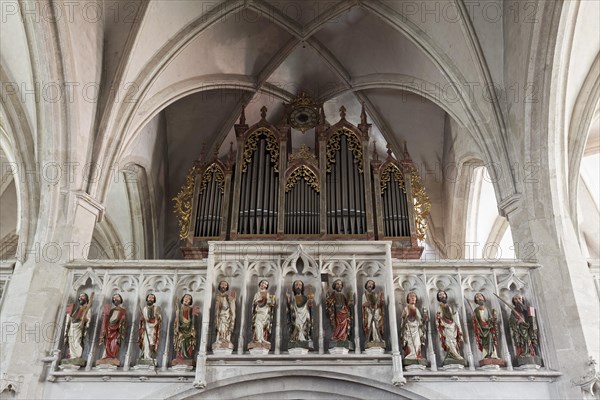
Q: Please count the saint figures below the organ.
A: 13